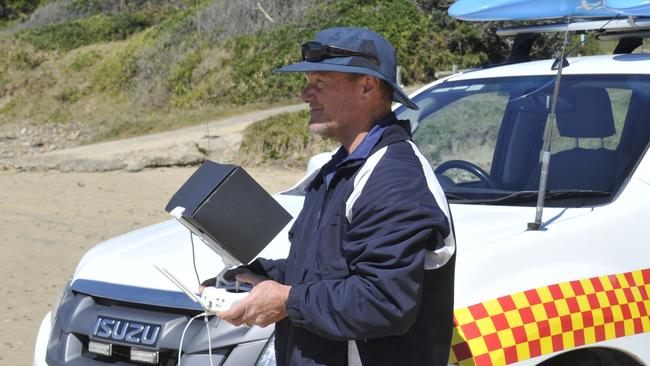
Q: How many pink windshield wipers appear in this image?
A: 0